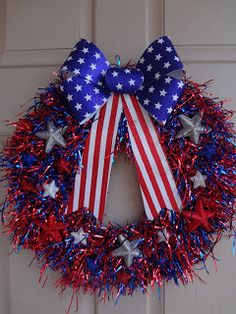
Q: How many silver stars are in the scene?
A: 7